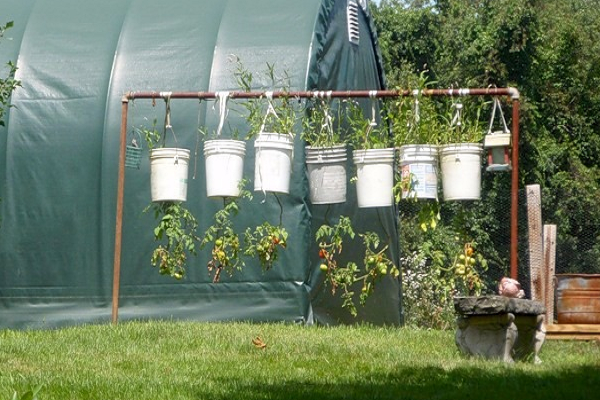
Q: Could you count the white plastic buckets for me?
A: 7